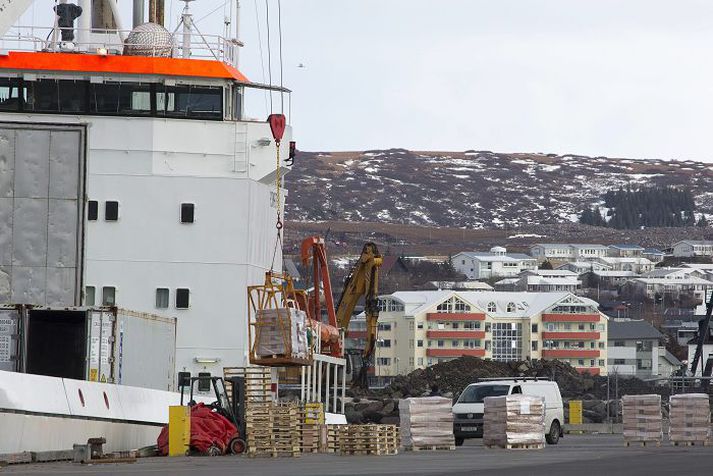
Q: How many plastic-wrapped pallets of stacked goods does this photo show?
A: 5